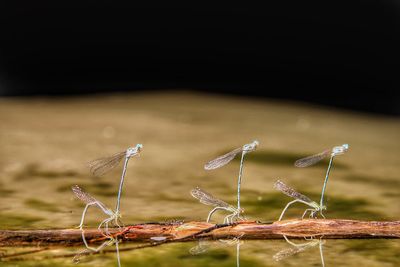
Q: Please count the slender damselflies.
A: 6